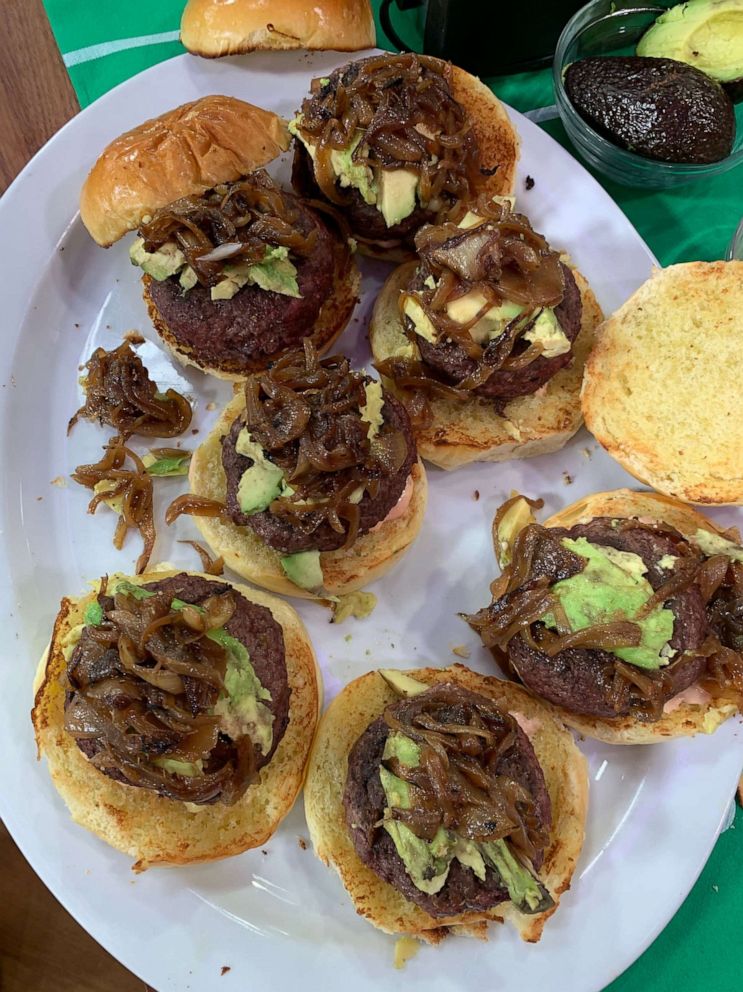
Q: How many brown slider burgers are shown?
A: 7